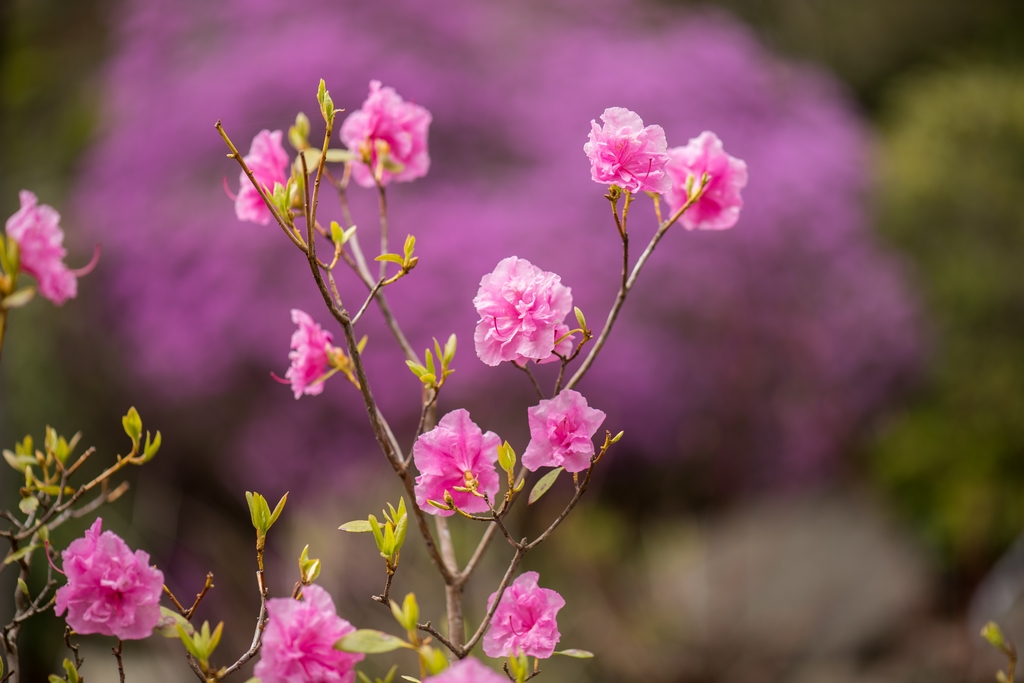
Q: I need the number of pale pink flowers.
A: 13